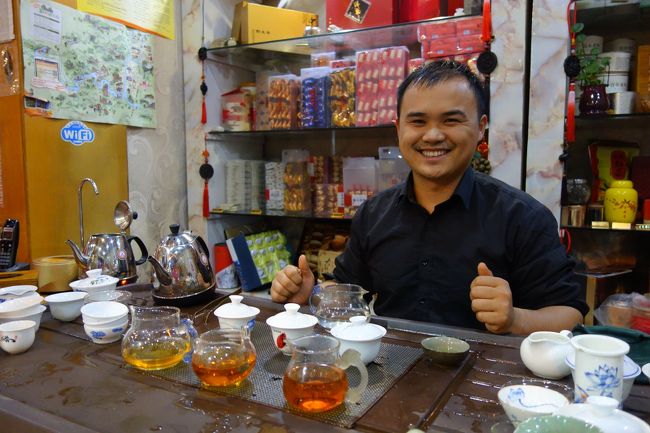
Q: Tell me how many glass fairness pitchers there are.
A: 4